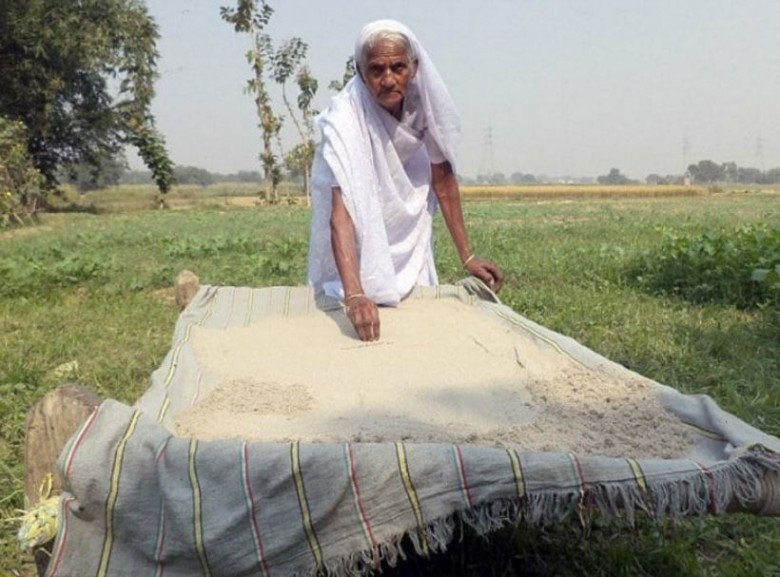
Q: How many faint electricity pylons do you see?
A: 3